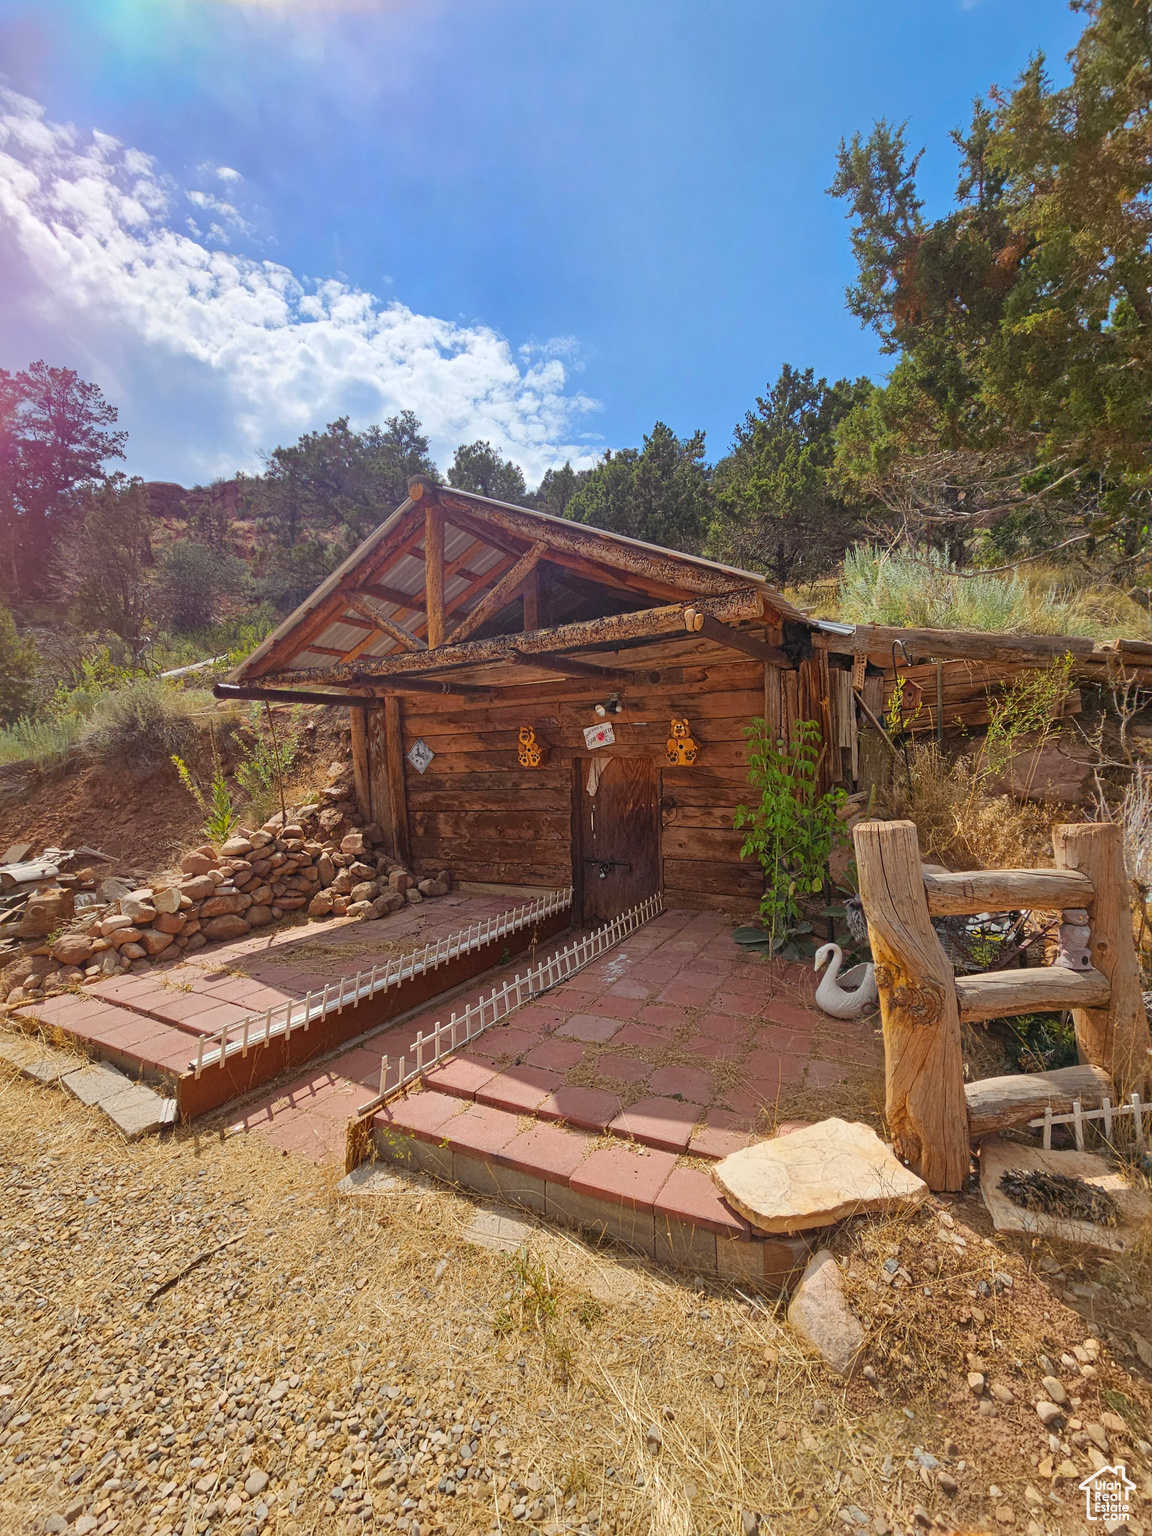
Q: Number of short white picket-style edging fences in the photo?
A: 3